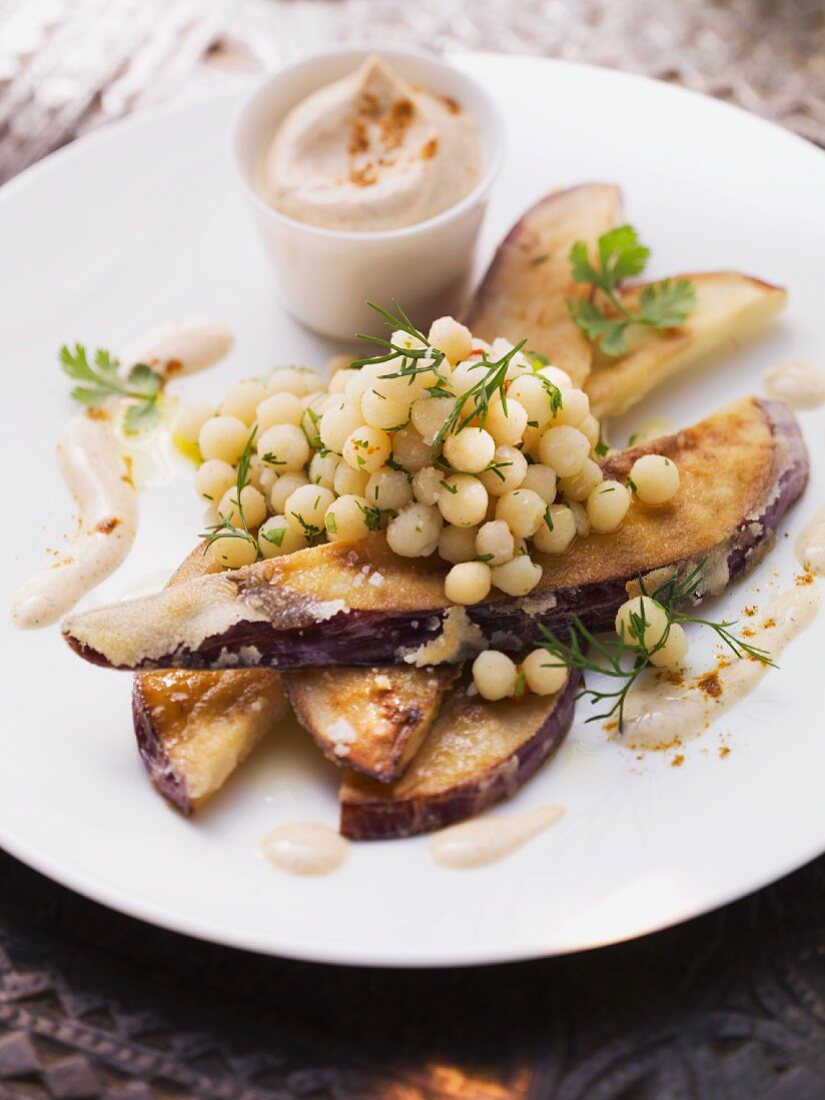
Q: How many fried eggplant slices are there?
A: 6